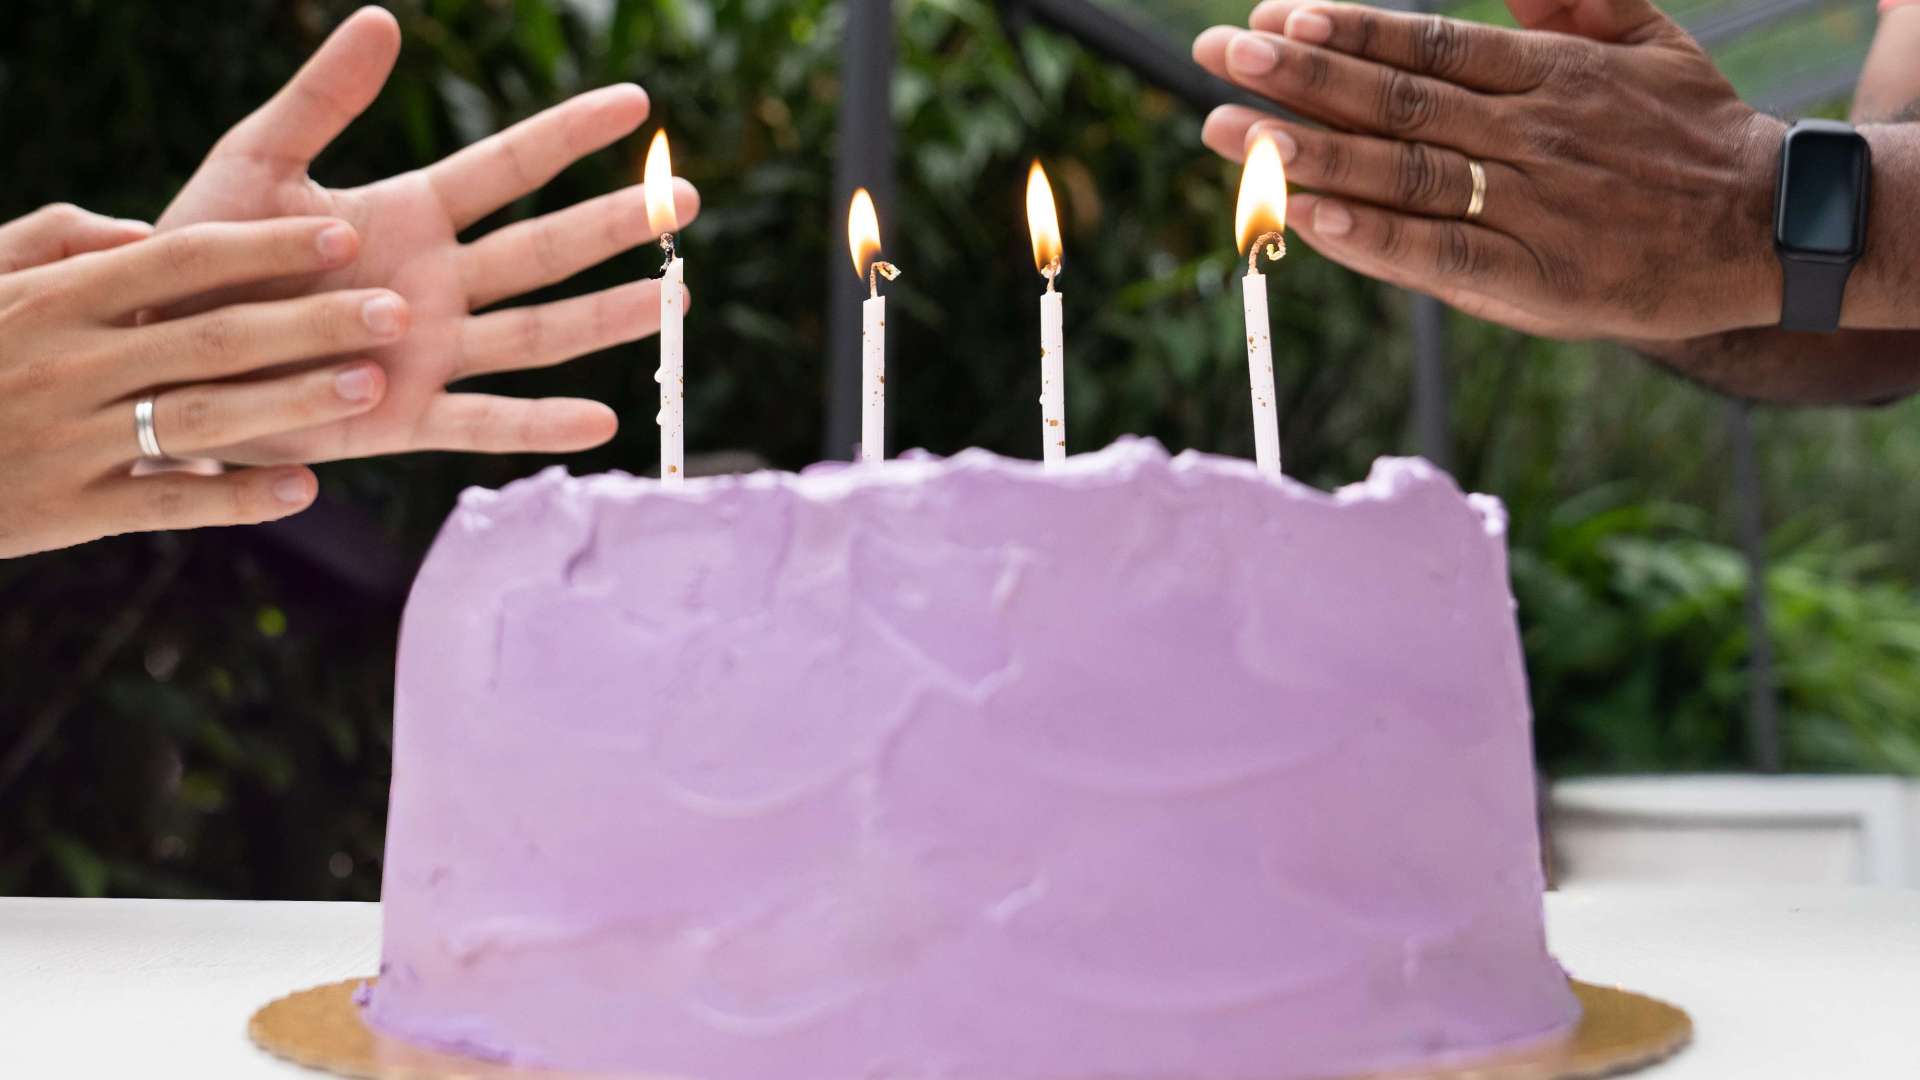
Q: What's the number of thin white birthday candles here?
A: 4